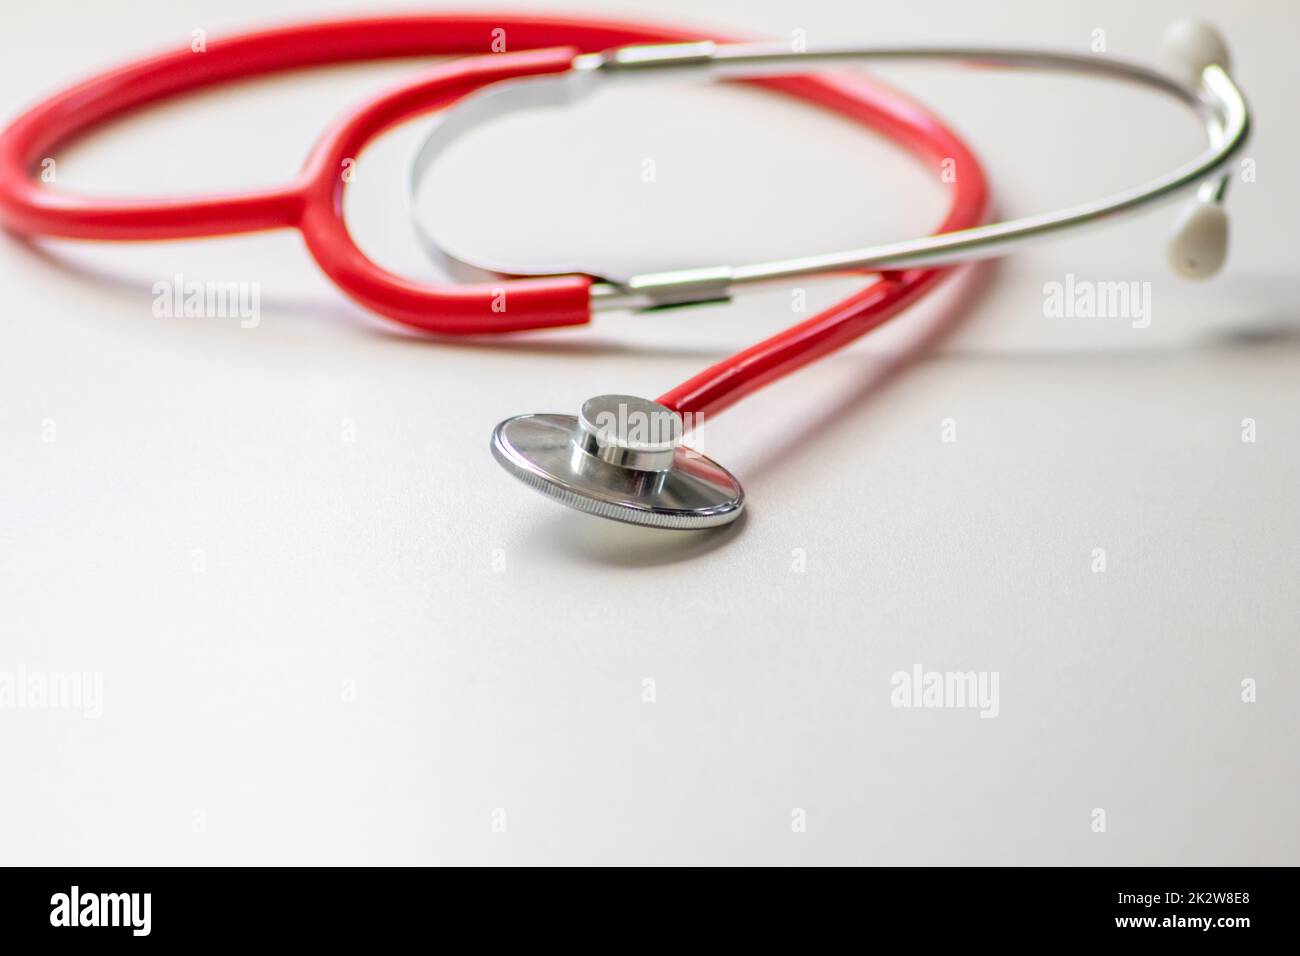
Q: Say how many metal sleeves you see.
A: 2